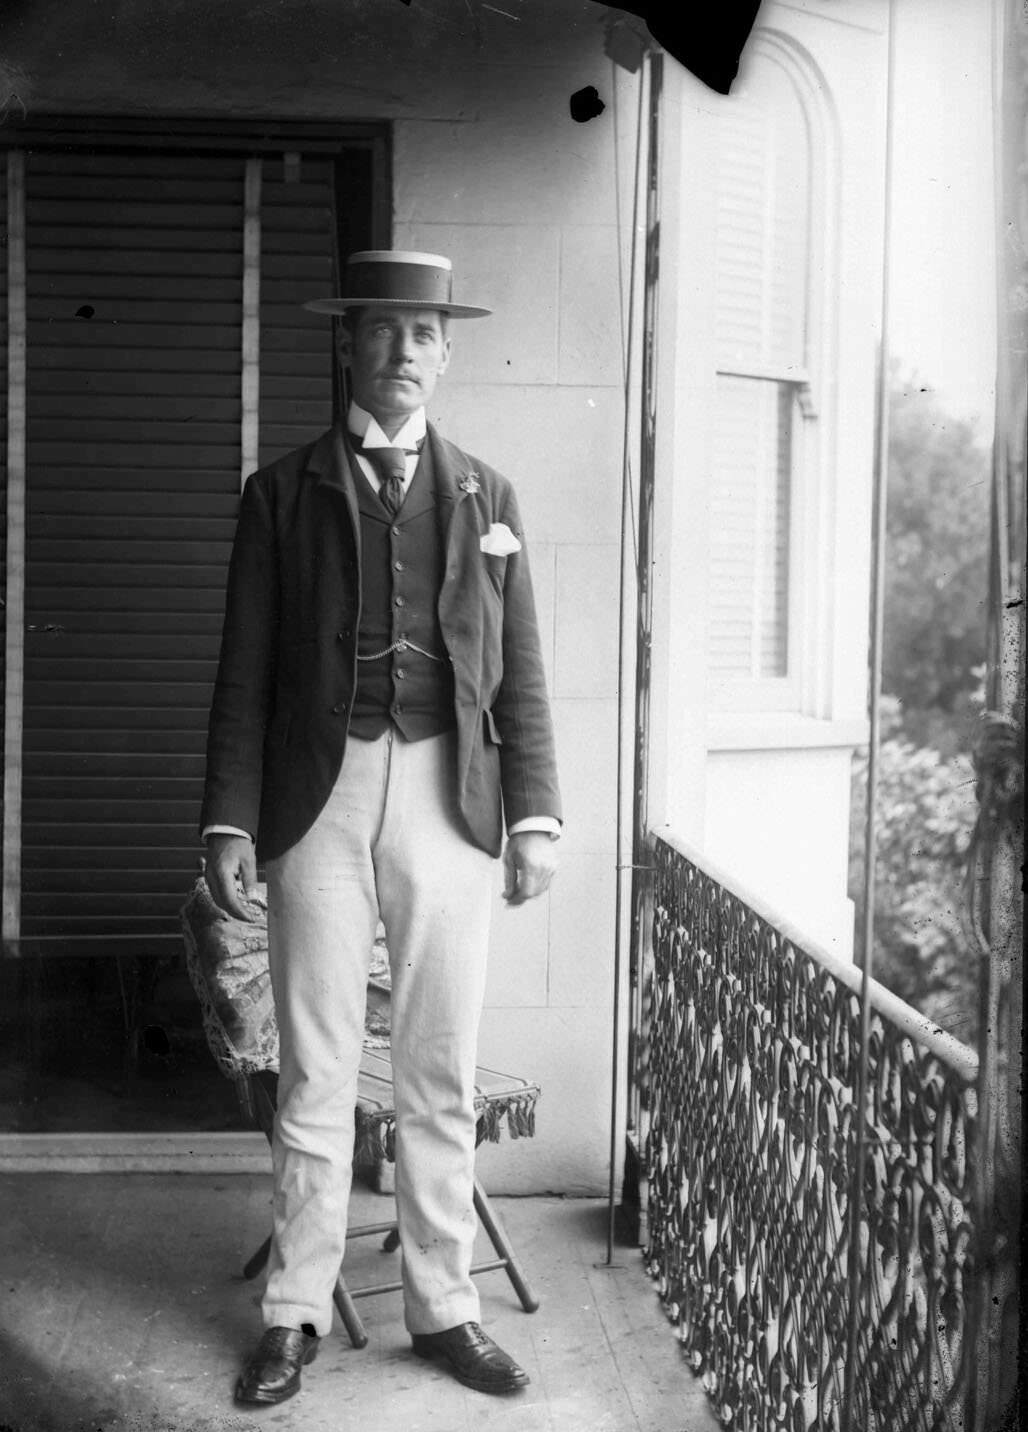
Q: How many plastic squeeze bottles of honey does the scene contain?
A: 0